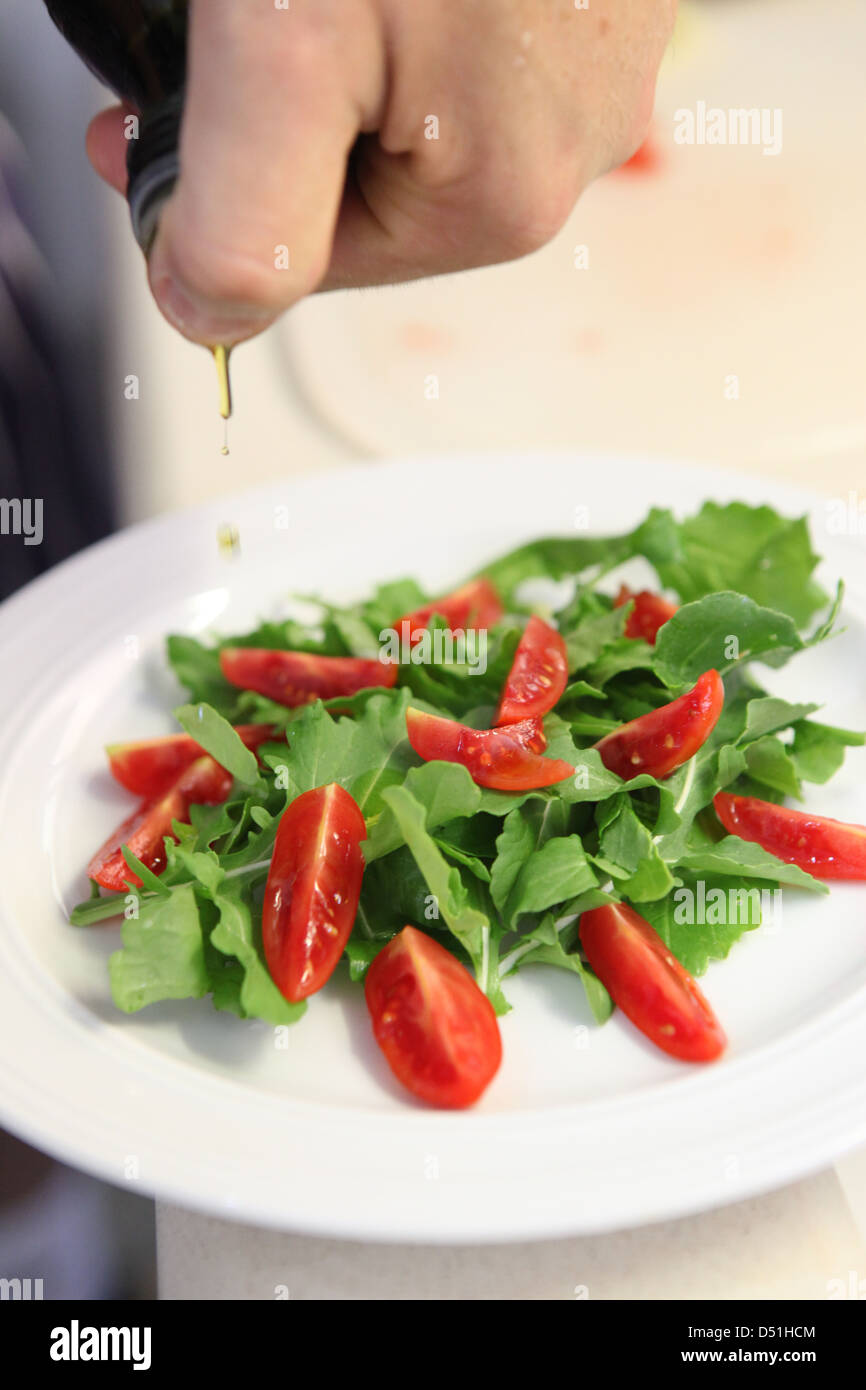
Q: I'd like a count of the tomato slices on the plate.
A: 12